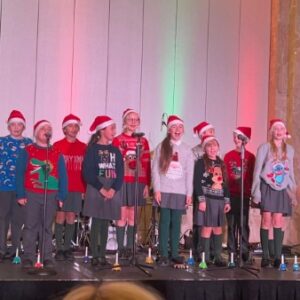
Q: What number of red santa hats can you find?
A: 10